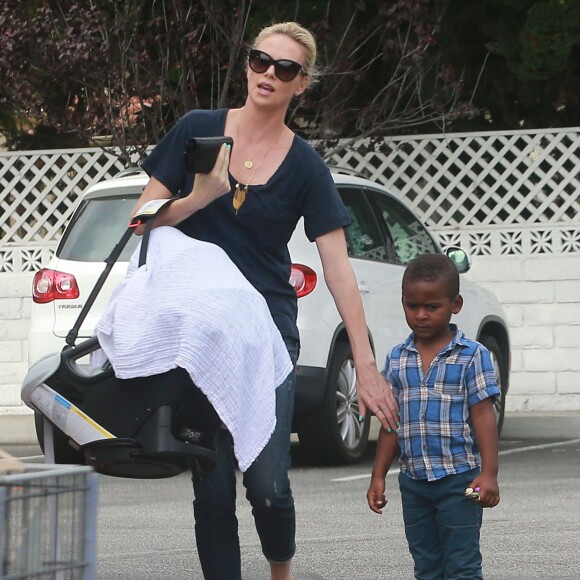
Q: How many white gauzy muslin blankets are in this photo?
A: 1